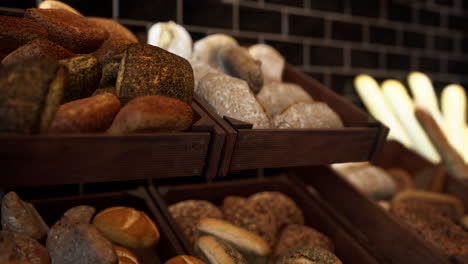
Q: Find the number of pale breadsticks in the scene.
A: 4